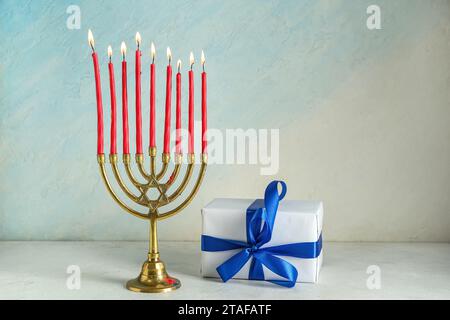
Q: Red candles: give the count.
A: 9